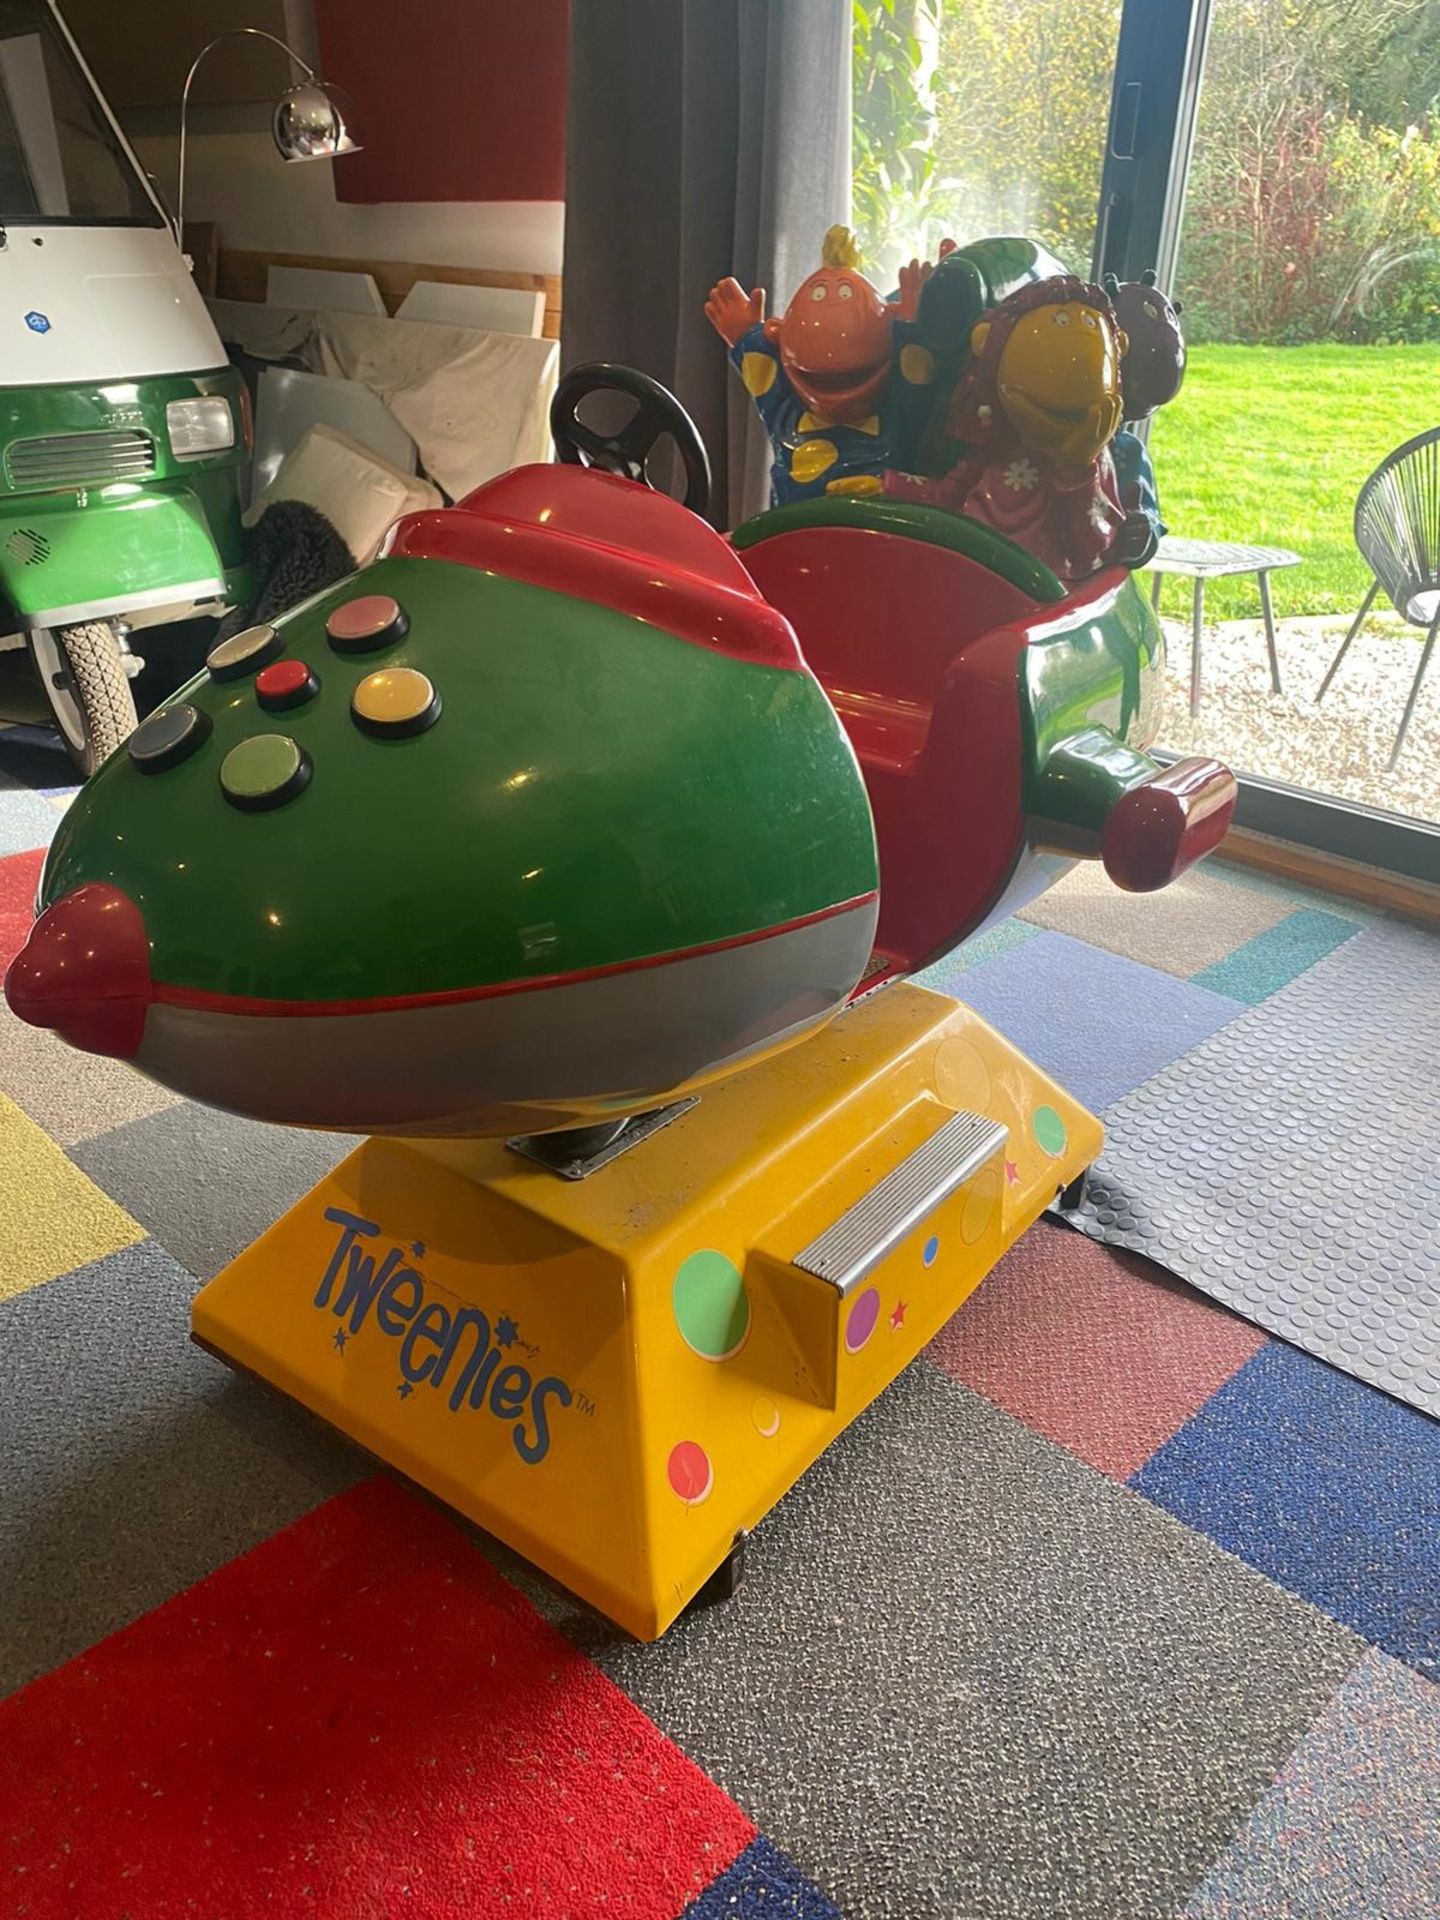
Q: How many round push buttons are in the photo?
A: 6